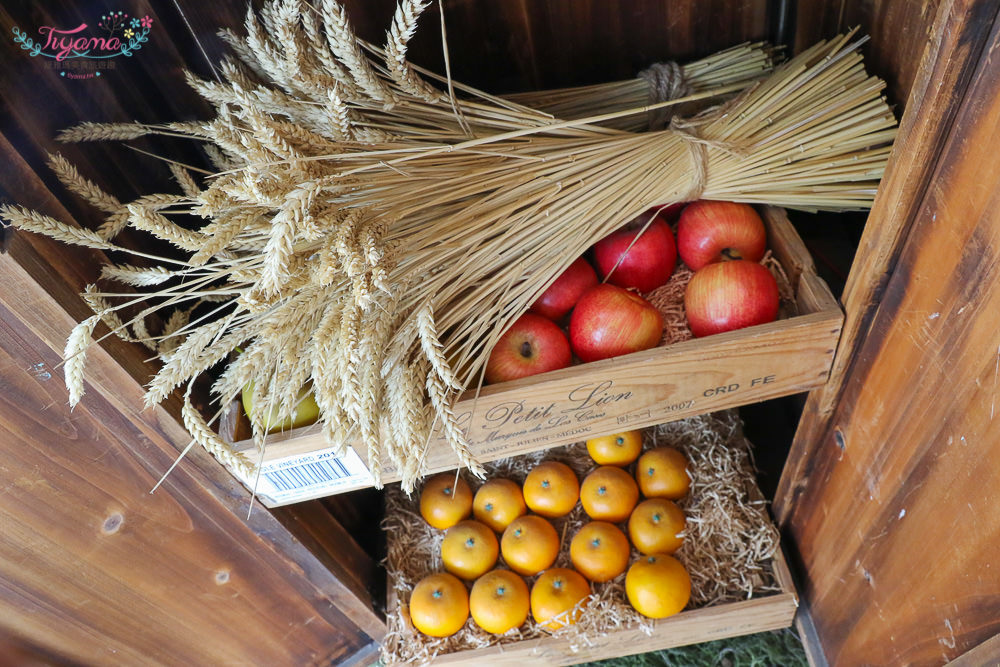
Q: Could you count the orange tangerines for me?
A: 14